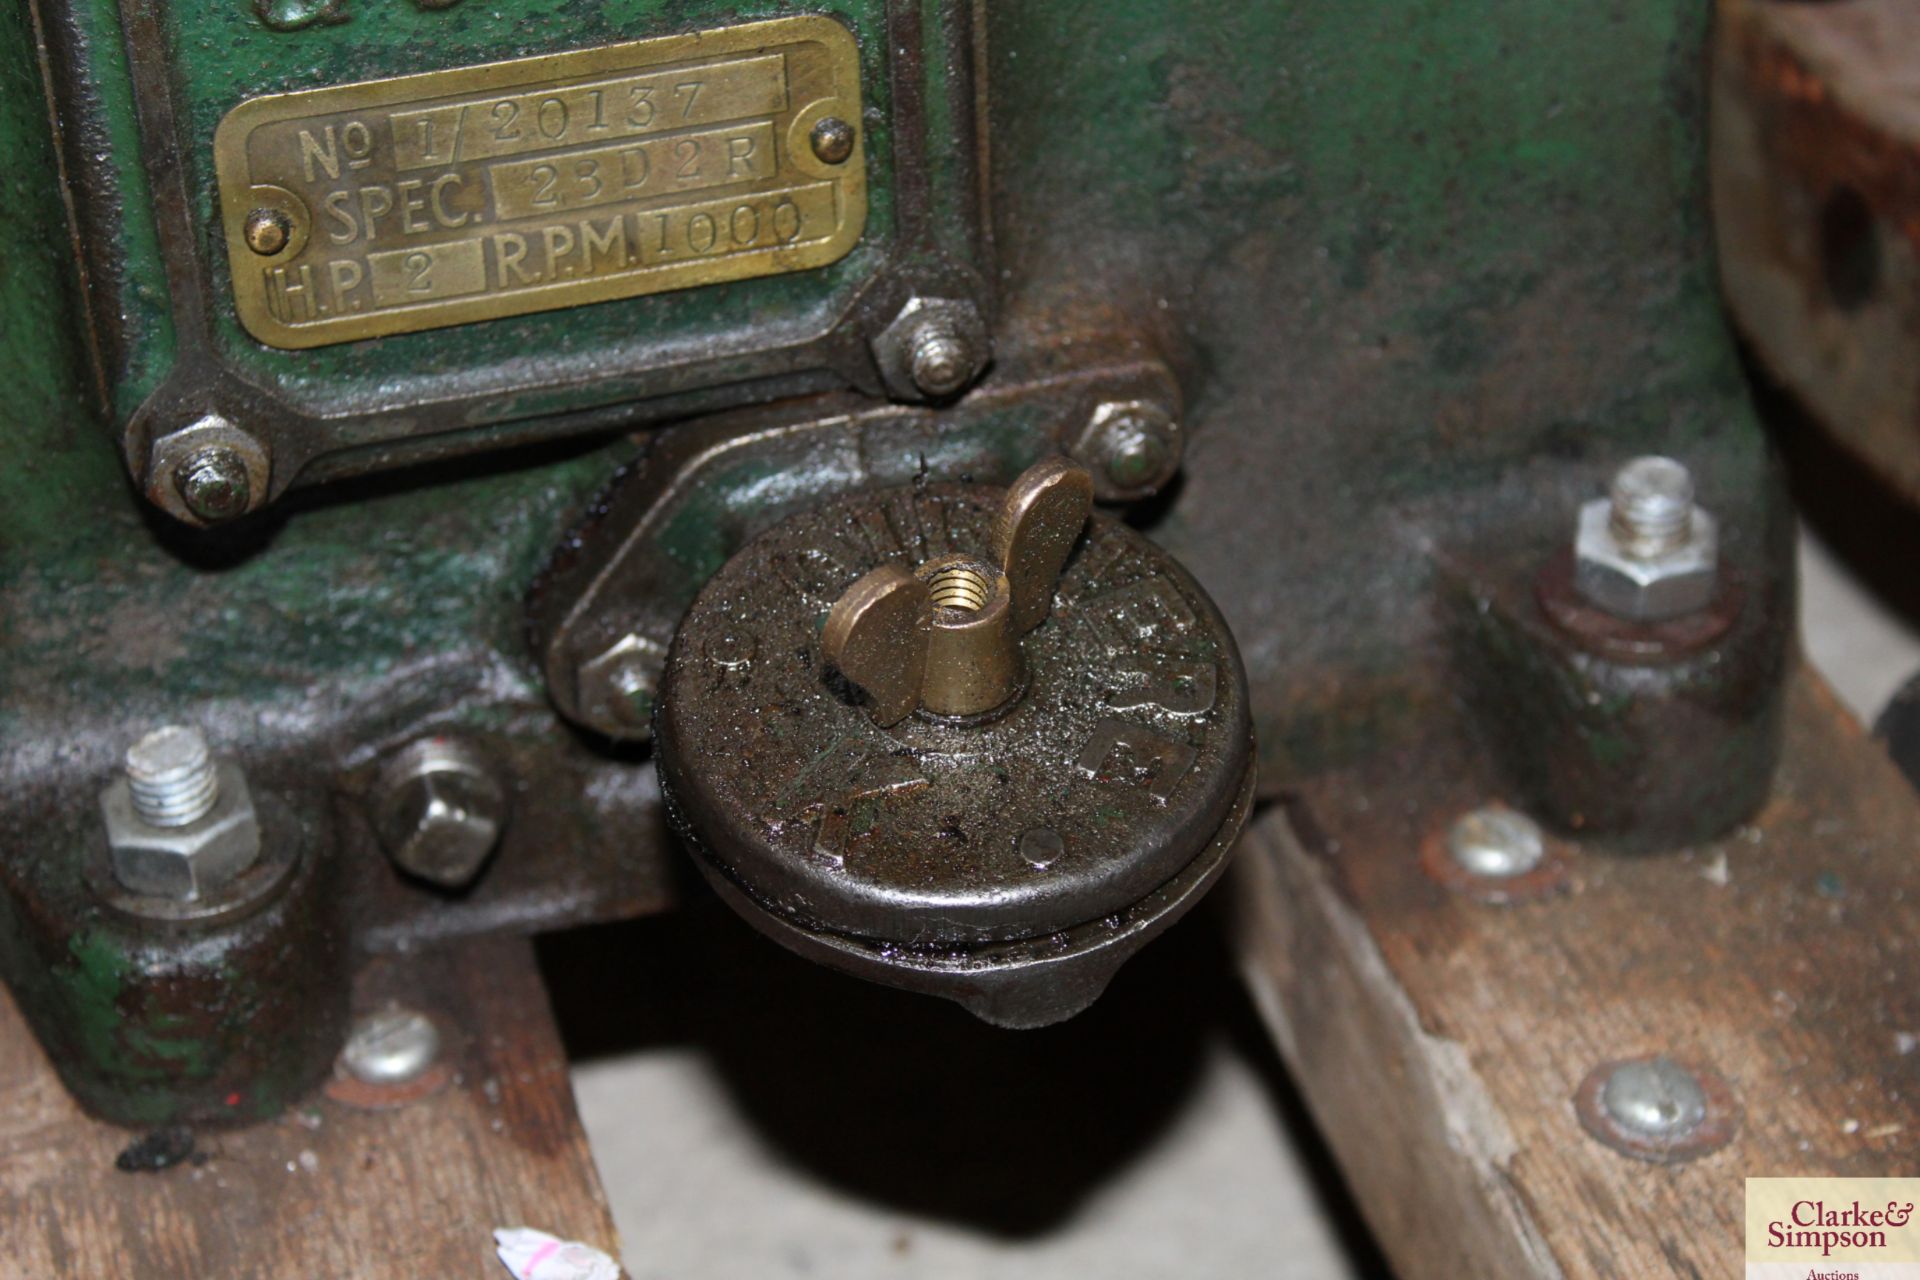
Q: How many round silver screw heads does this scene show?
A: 3